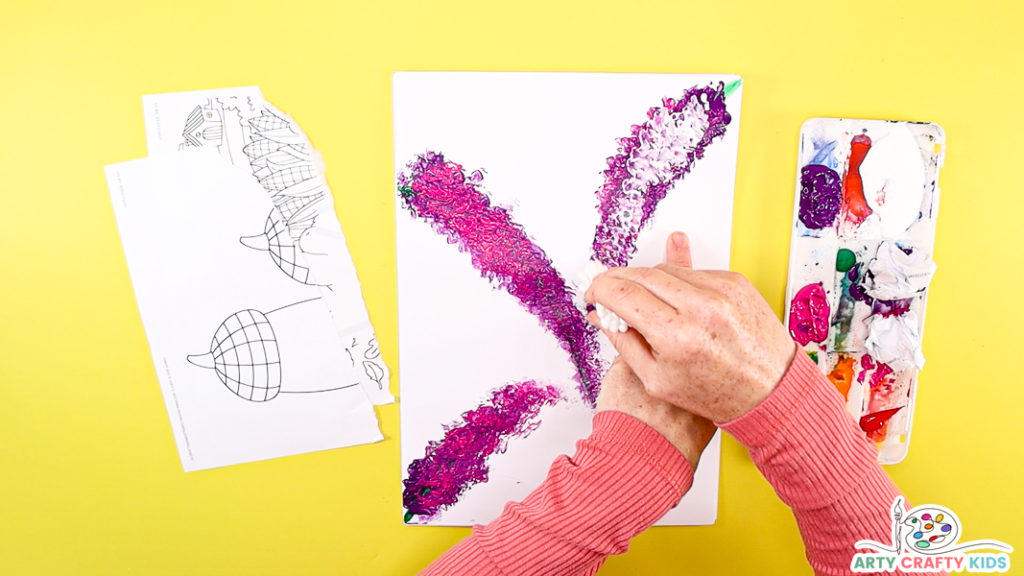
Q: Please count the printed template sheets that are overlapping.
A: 2